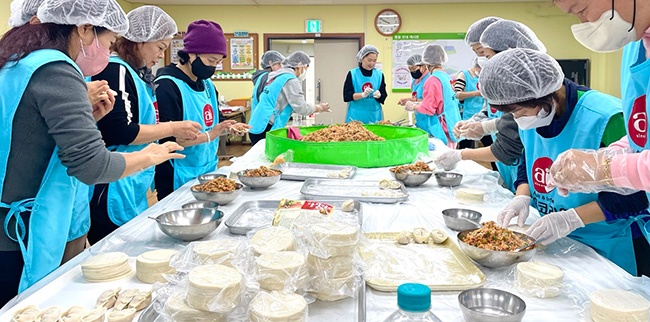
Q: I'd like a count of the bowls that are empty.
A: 6